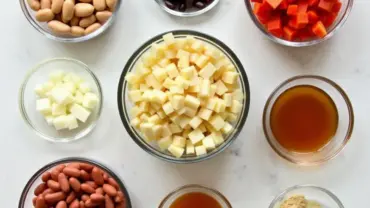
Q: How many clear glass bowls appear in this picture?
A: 9